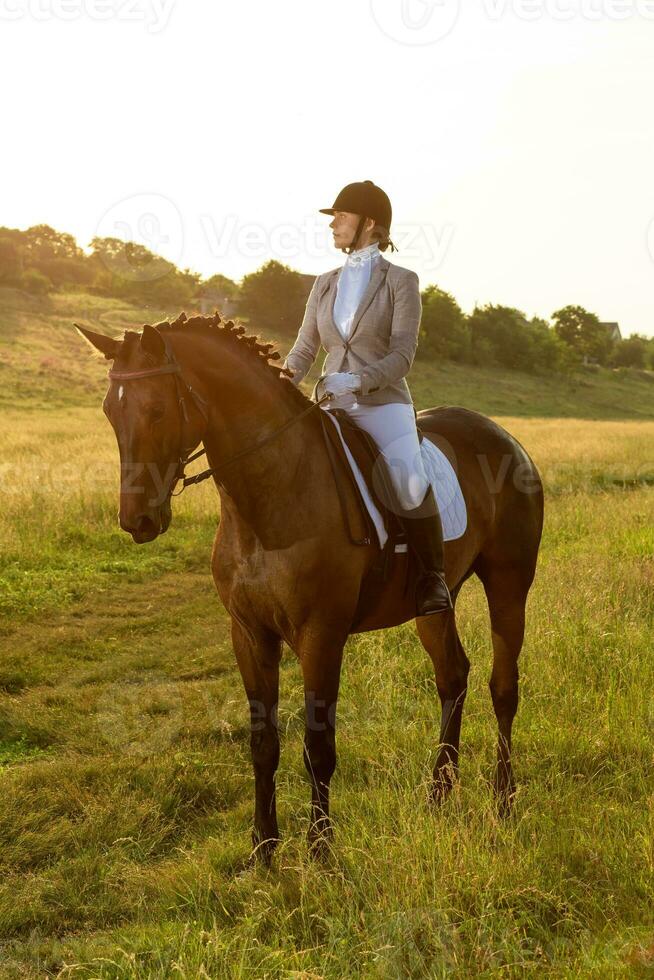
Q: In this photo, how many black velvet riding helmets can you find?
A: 1